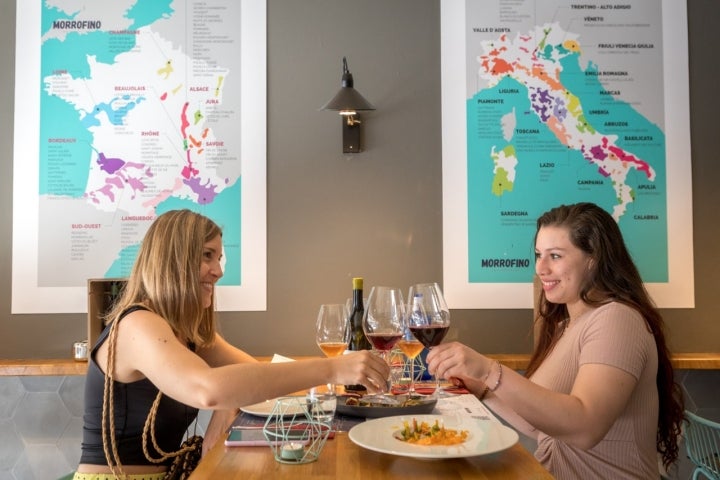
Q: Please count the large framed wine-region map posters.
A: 2